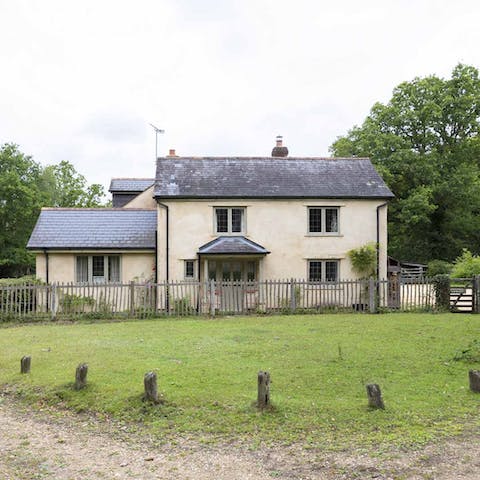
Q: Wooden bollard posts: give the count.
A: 6